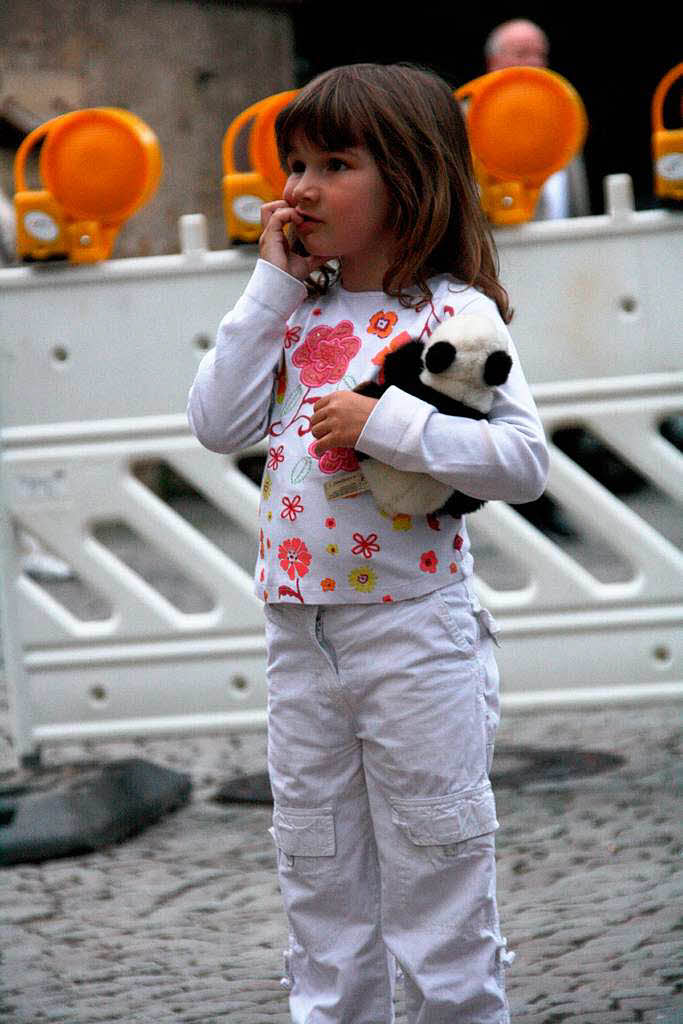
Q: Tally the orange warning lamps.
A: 4